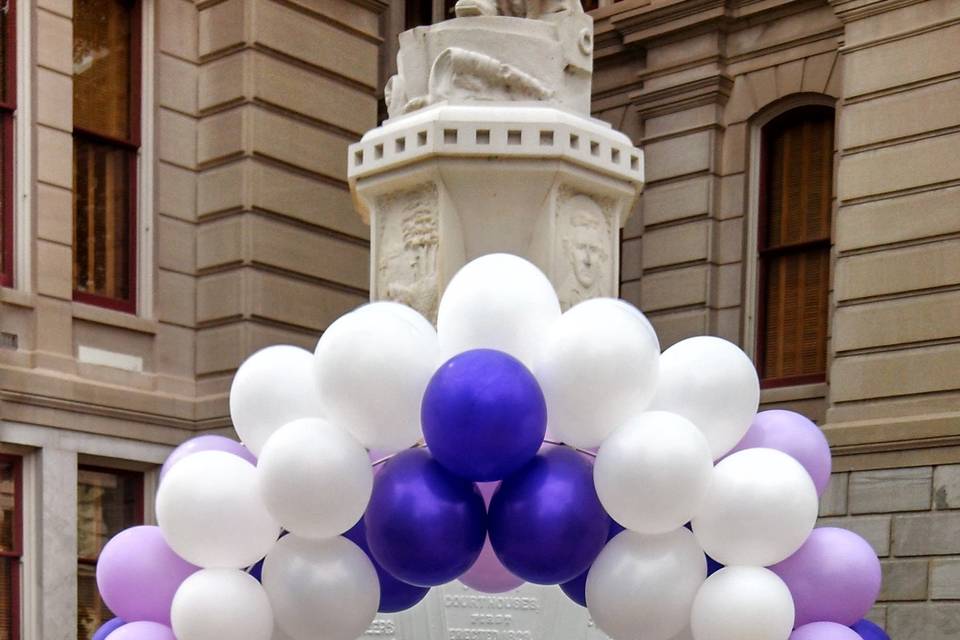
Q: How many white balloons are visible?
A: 13